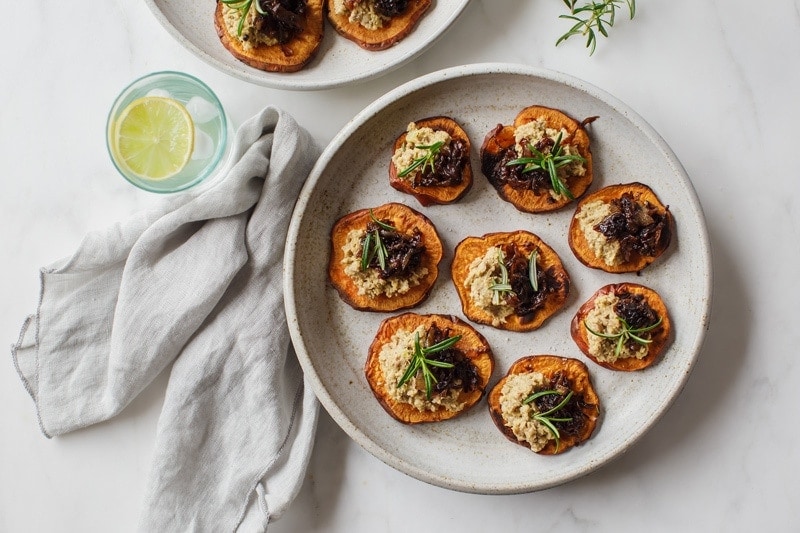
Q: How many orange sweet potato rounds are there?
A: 10